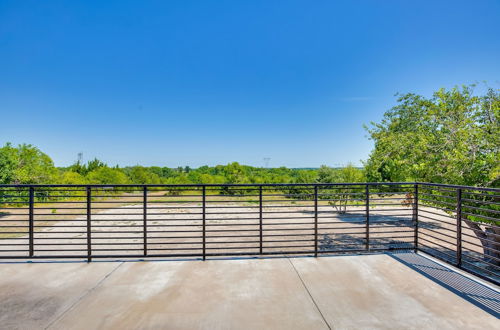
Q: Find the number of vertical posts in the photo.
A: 9